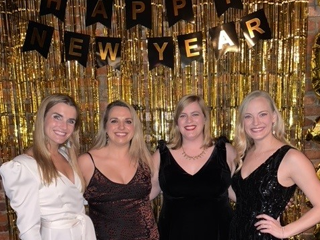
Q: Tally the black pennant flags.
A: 12